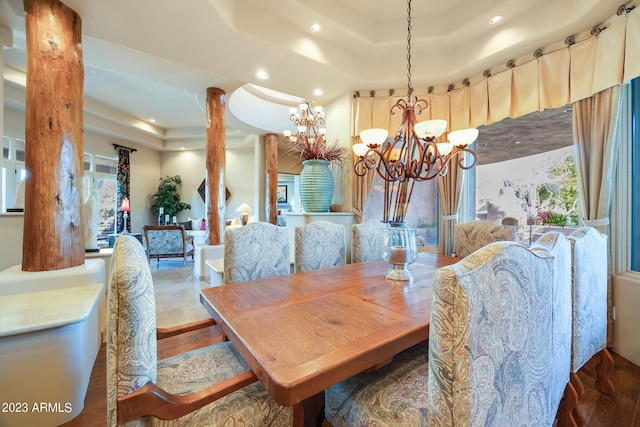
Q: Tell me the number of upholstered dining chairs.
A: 8